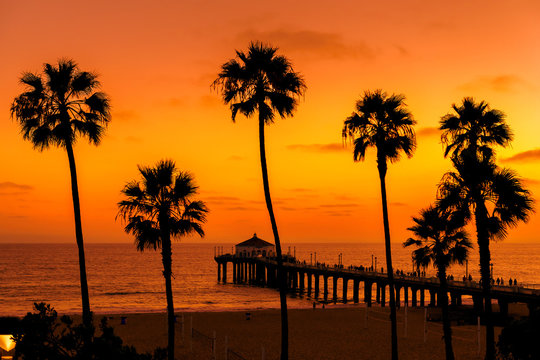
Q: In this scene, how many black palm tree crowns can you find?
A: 7